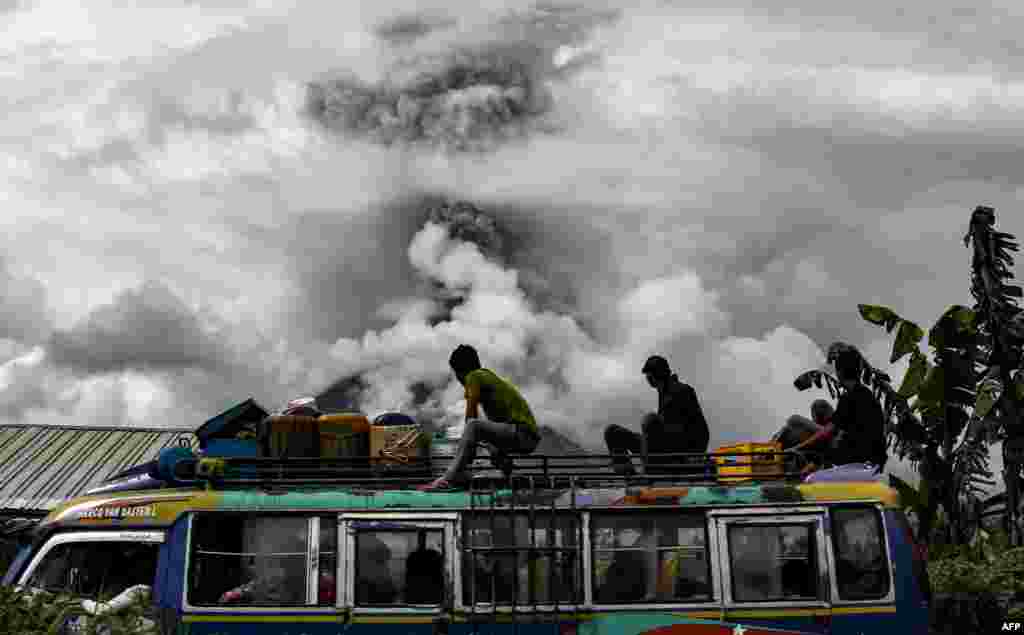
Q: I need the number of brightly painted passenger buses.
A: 1